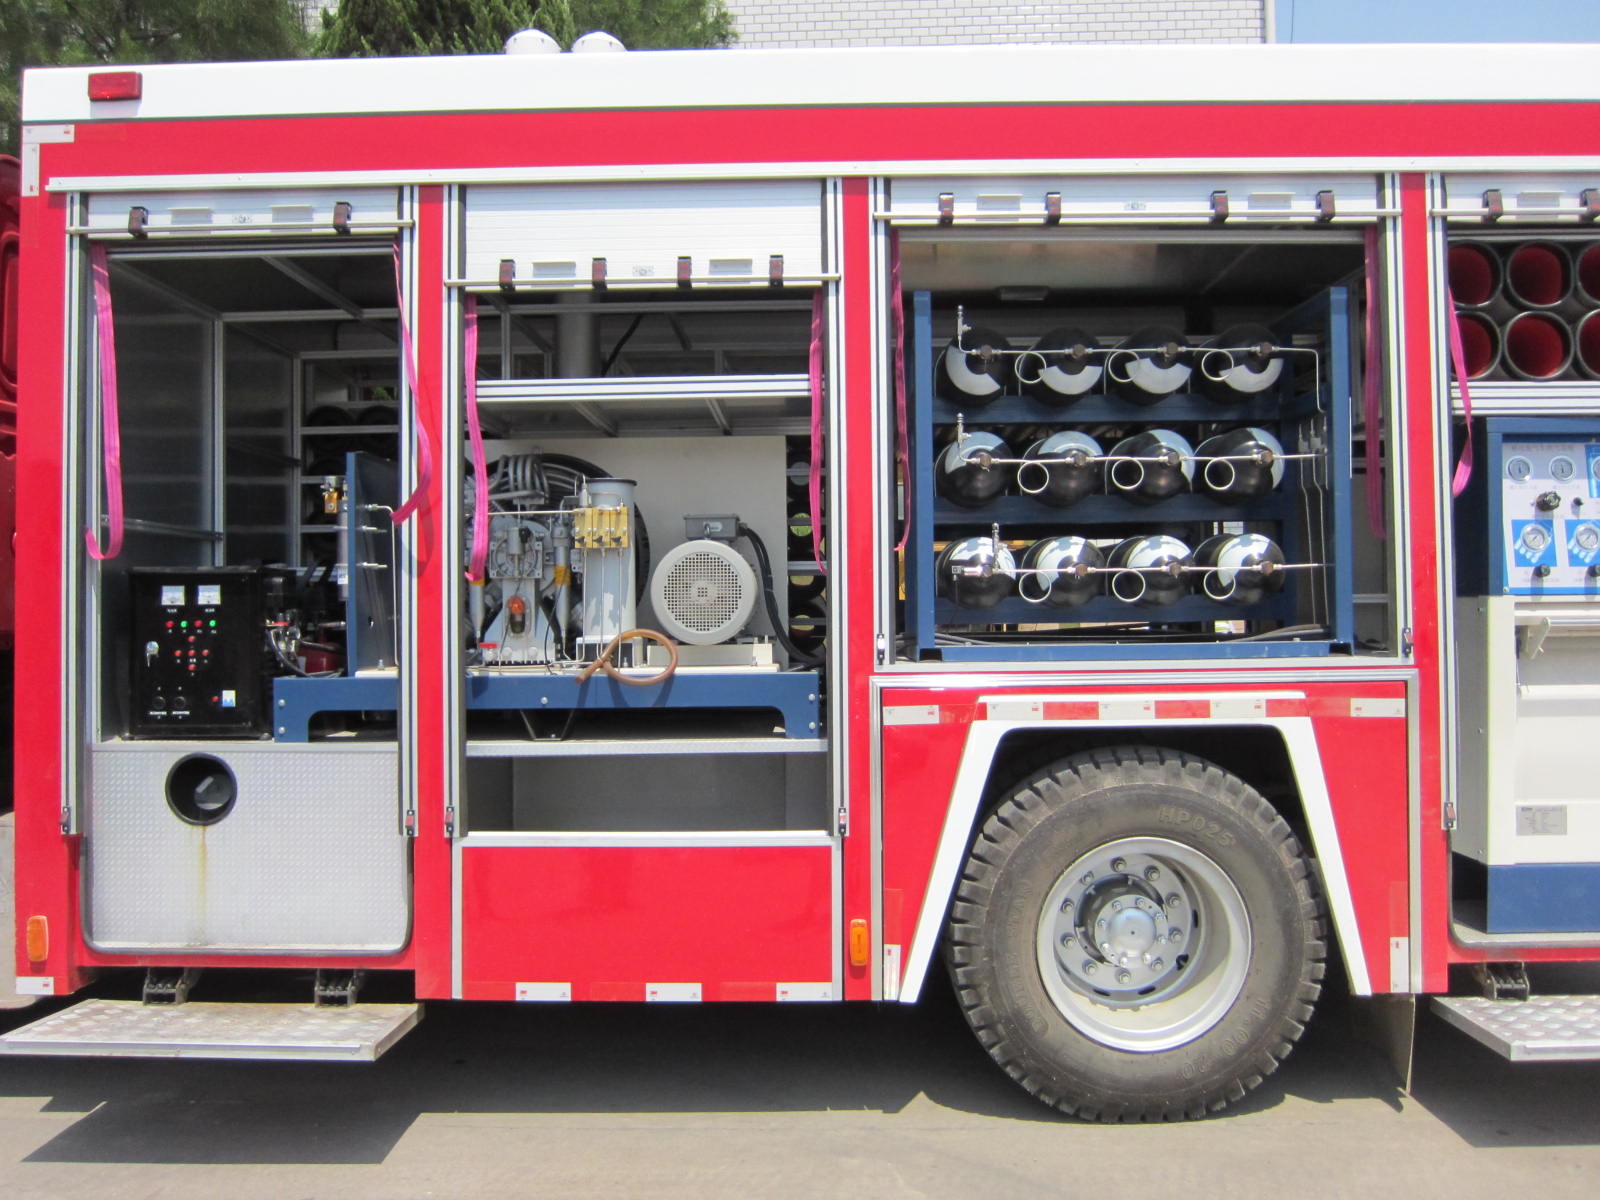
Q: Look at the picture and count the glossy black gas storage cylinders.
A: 12